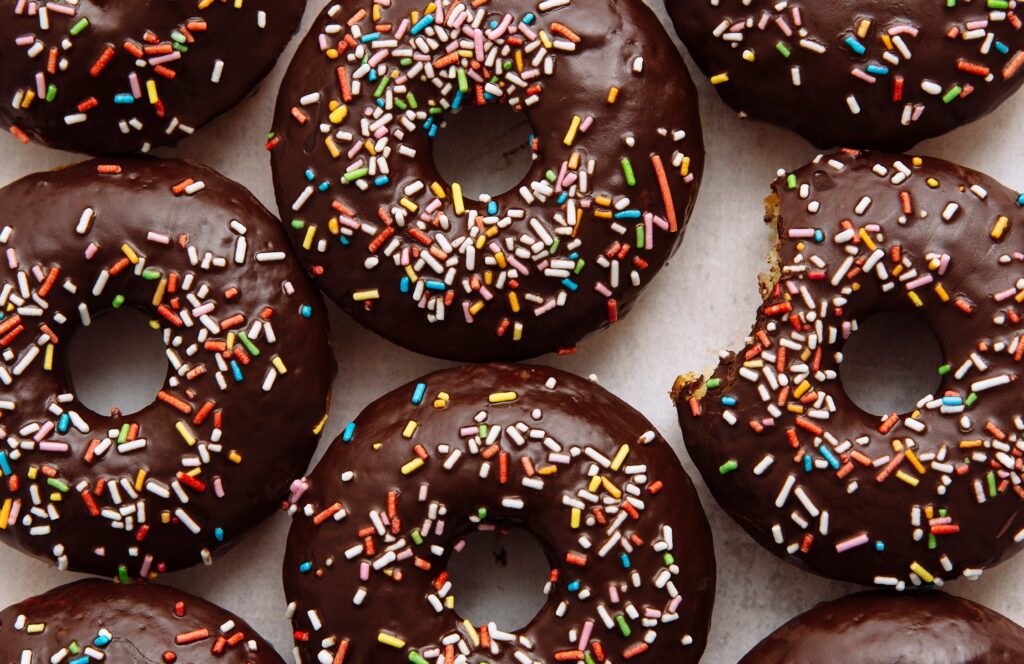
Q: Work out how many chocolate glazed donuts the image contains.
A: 8